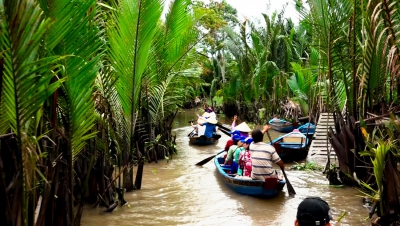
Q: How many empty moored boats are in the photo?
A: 3